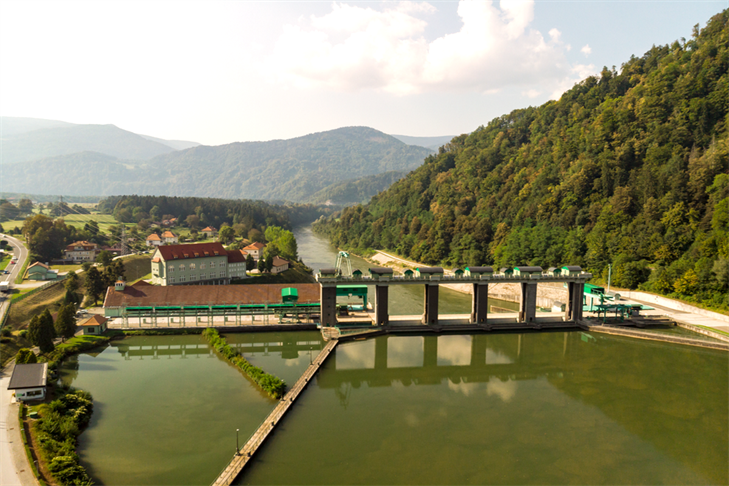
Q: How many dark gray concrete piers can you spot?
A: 6